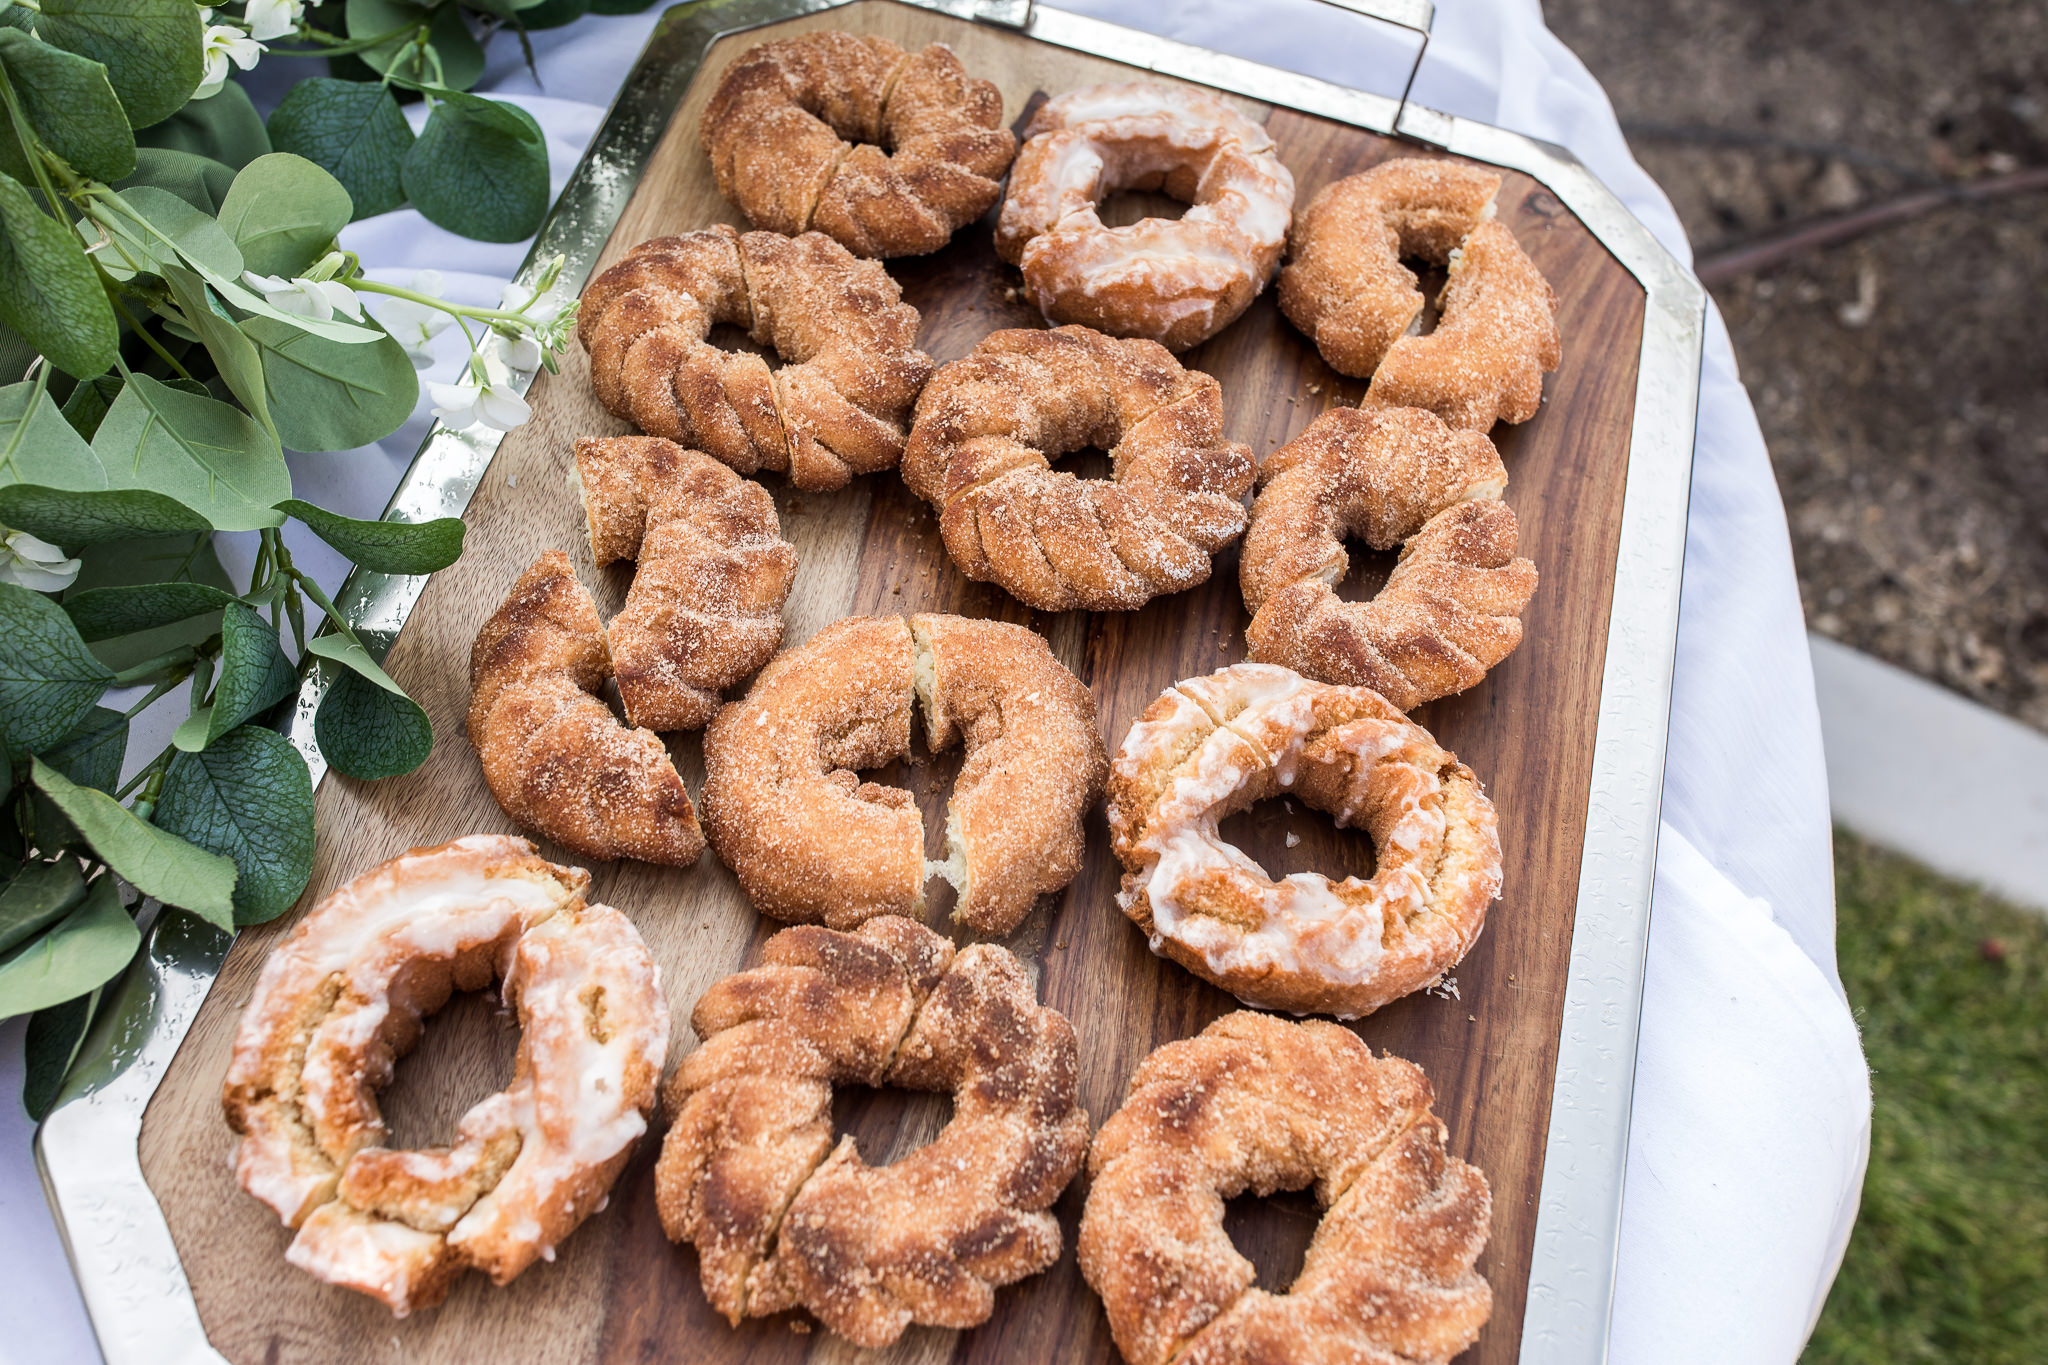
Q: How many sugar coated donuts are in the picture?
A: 9